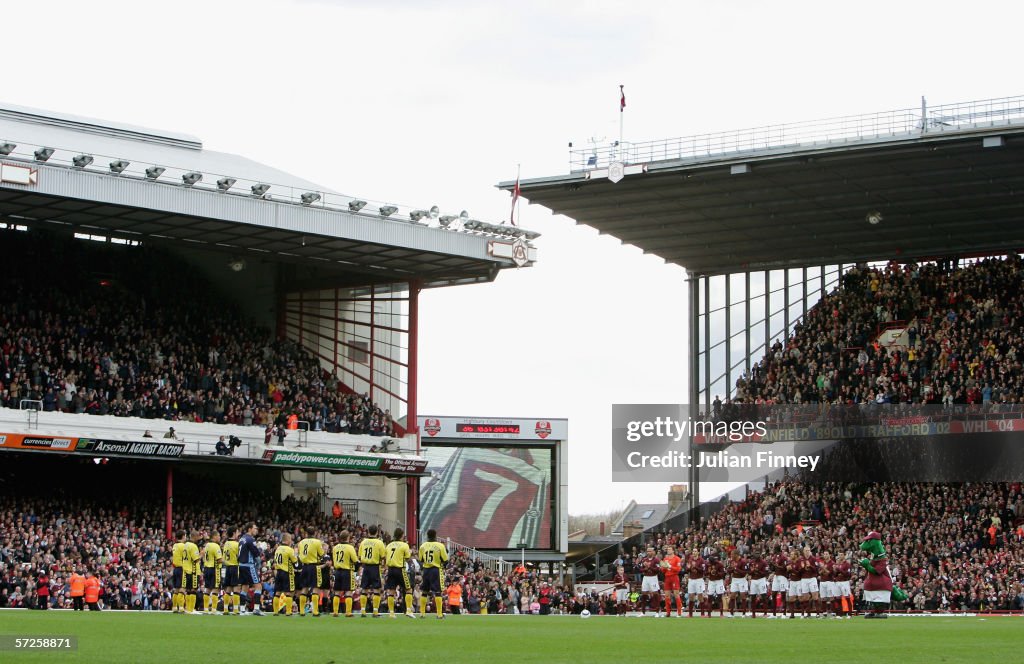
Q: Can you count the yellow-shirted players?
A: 10